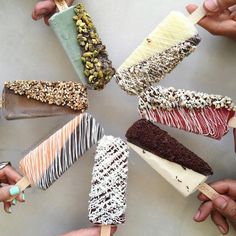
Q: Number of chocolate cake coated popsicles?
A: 1